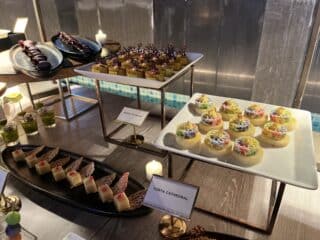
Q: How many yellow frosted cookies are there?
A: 10